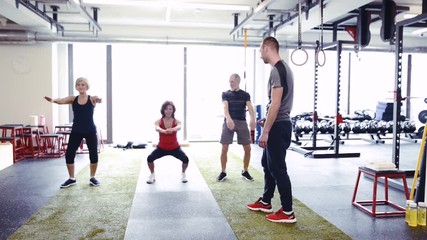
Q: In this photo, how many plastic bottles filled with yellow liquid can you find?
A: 3